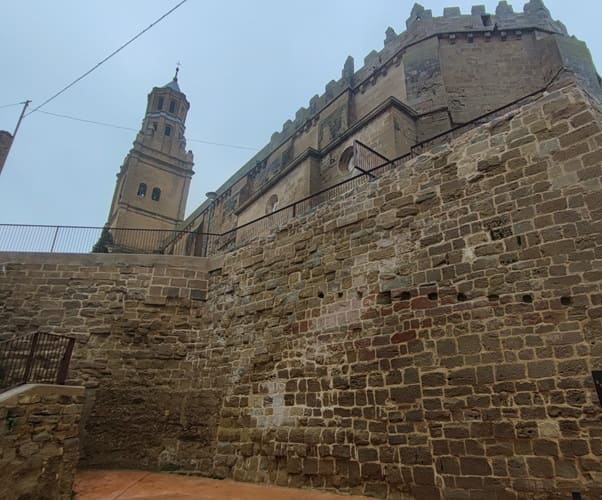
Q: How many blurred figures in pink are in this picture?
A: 0